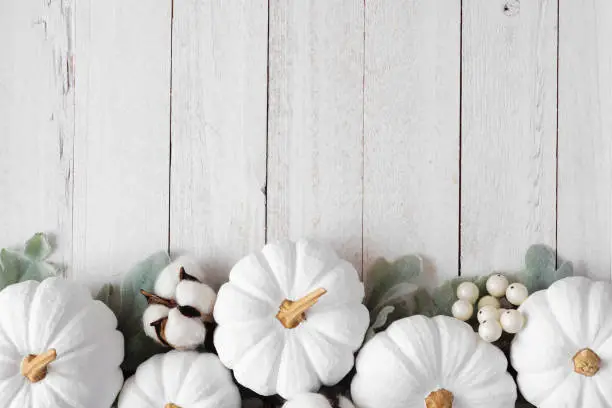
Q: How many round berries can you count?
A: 8